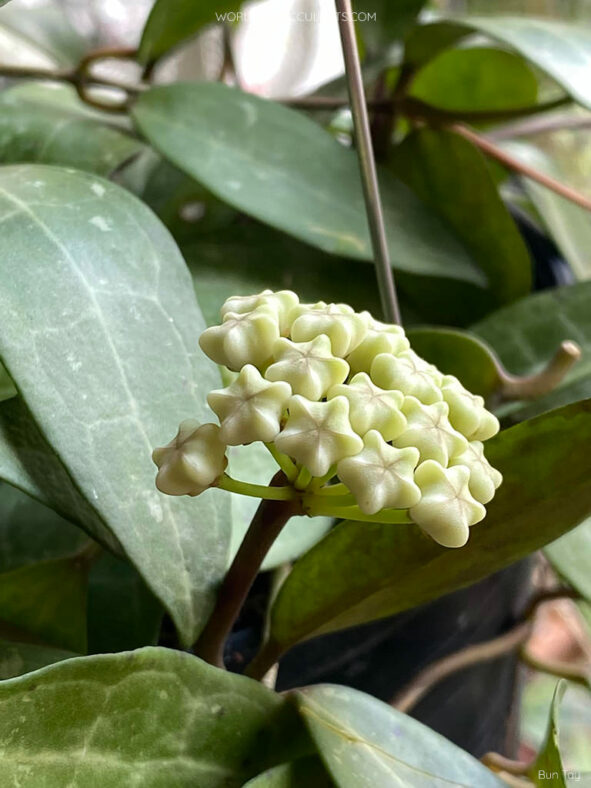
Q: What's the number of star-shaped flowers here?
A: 15